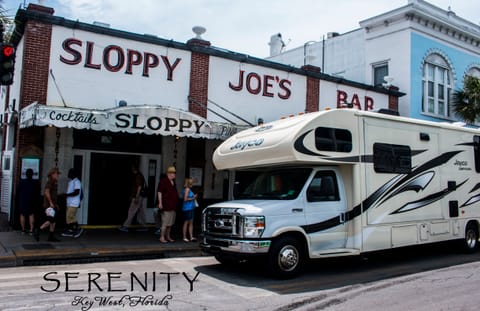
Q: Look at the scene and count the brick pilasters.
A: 4